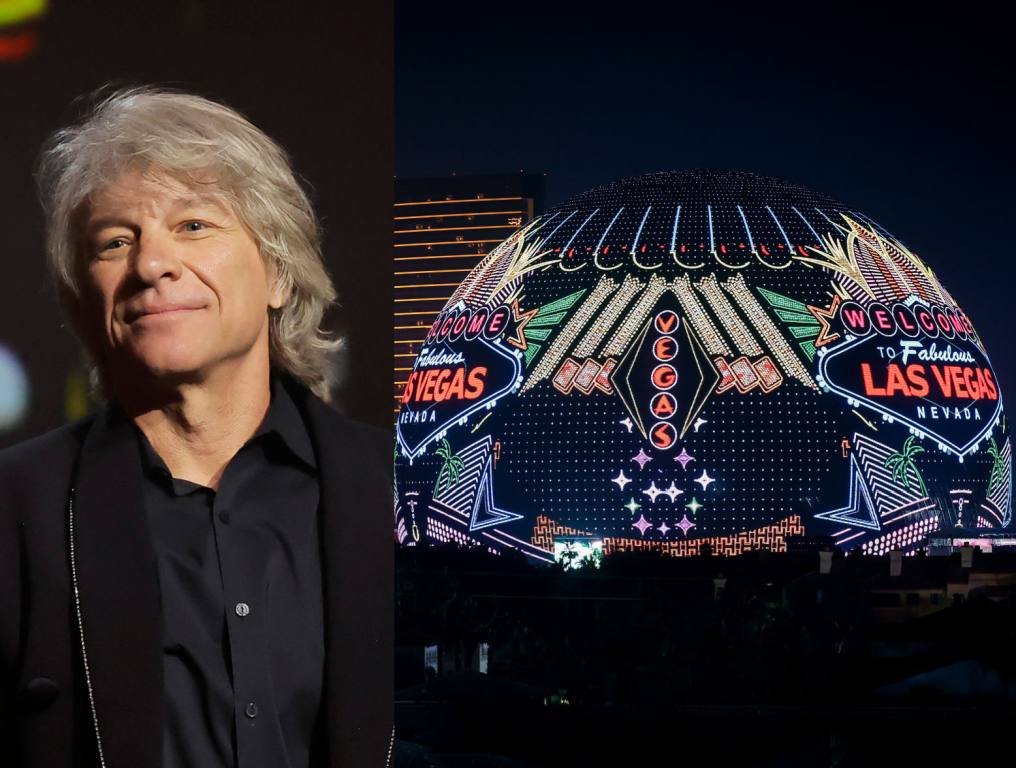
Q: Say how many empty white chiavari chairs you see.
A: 0